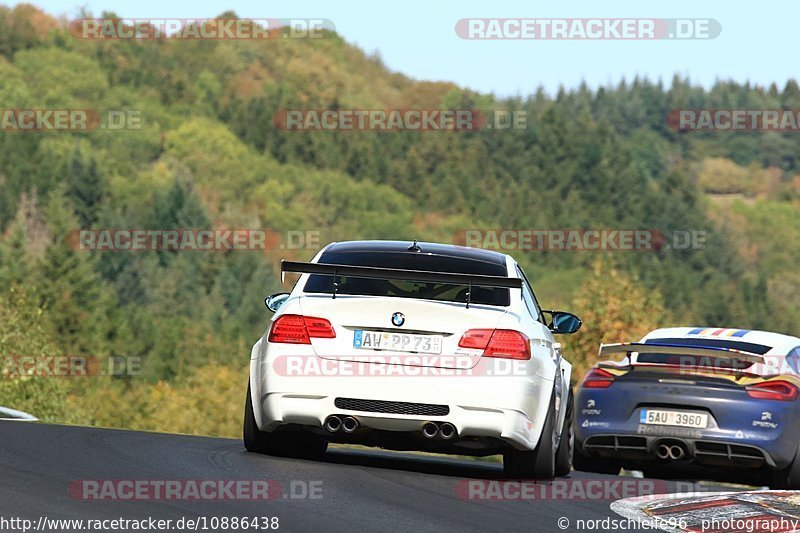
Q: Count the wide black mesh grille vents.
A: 1